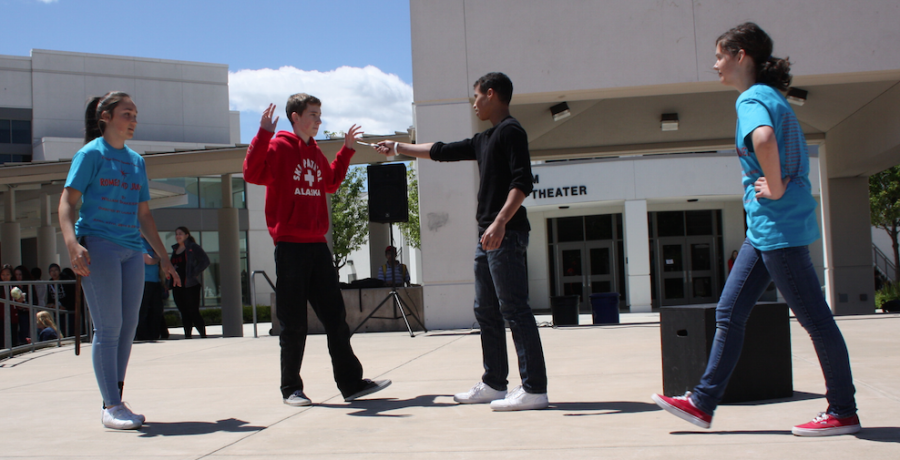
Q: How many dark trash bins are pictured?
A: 2